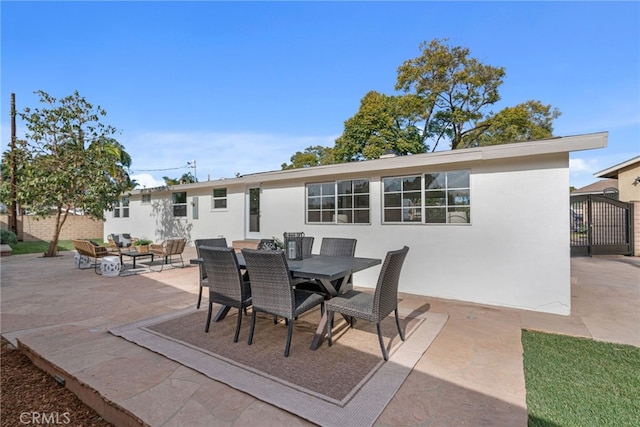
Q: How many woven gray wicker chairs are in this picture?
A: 6